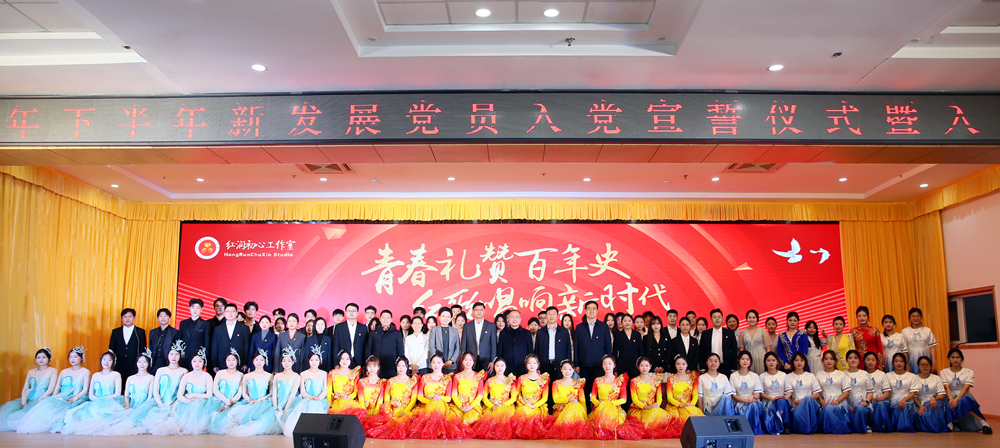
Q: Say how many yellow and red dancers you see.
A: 11